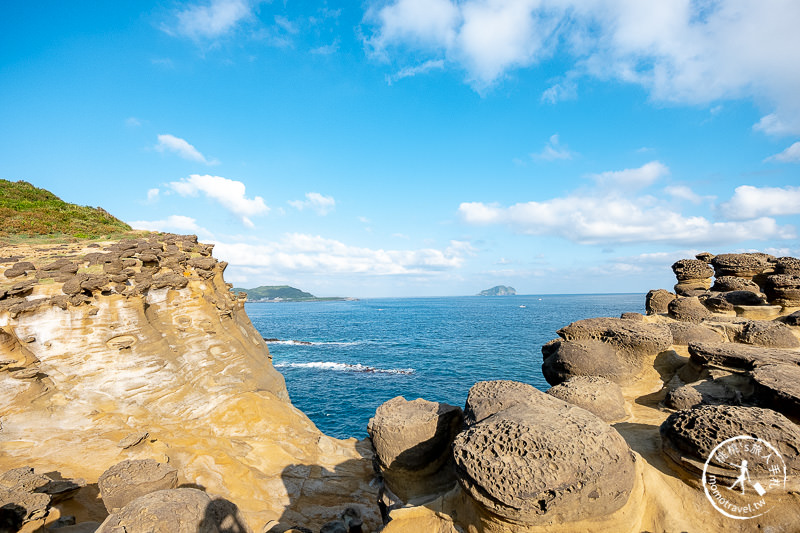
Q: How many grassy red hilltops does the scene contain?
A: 0